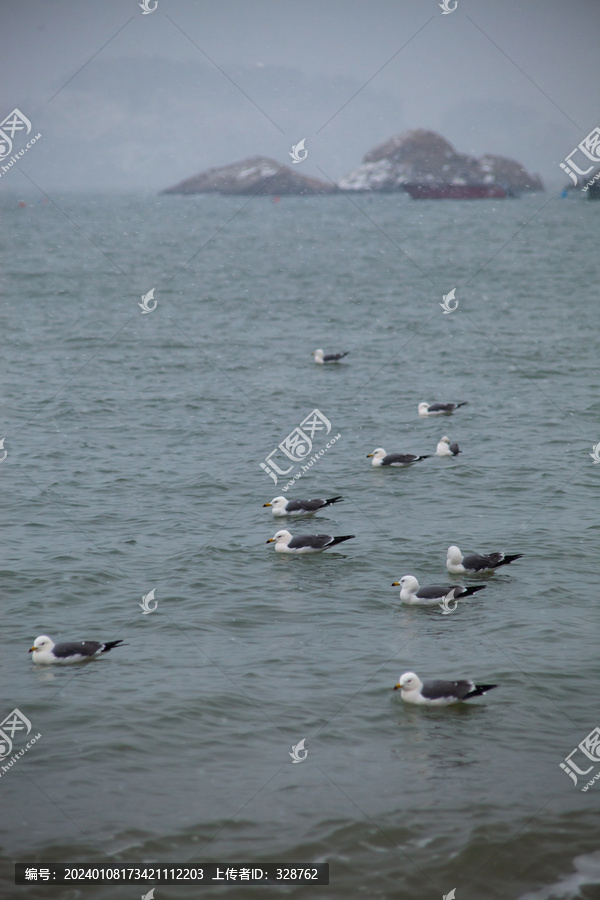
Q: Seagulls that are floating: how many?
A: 10